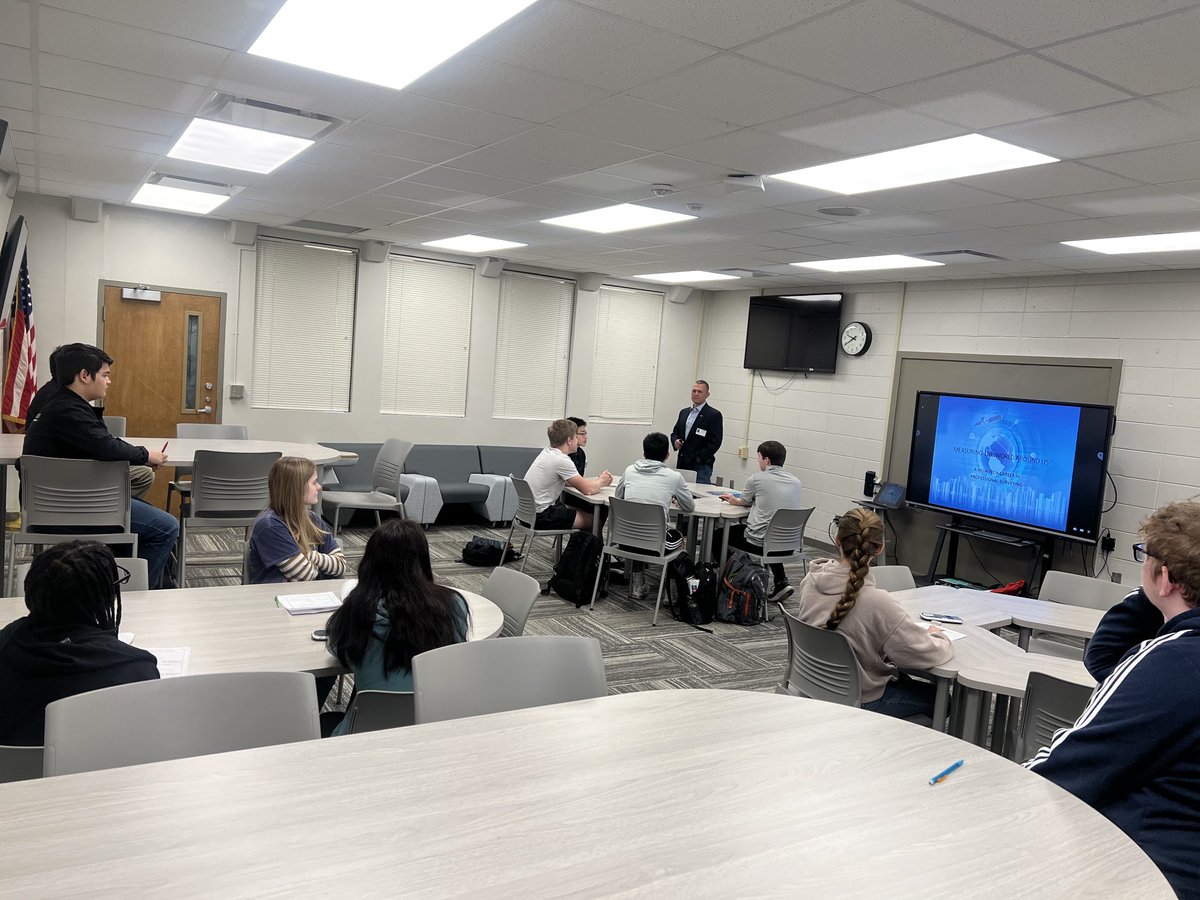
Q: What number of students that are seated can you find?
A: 11